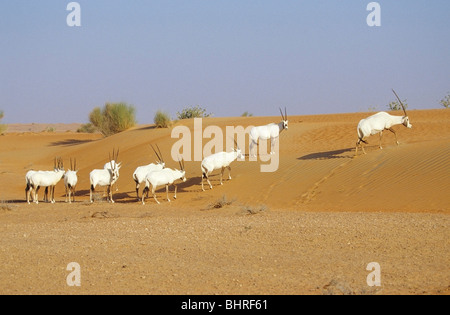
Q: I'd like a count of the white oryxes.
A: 10